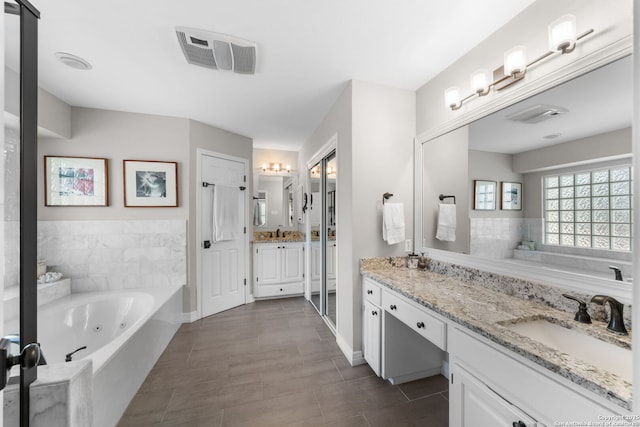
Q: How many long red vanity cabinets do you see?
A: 0